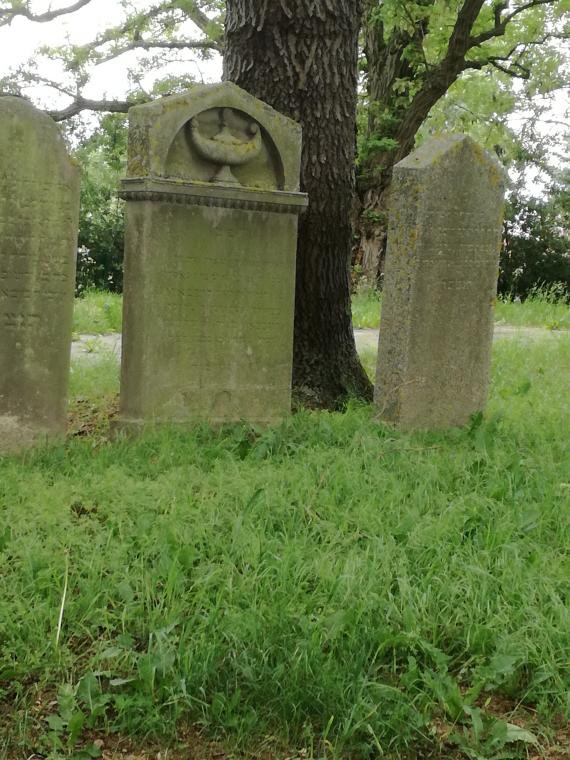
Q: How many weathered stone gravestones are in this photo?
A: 3